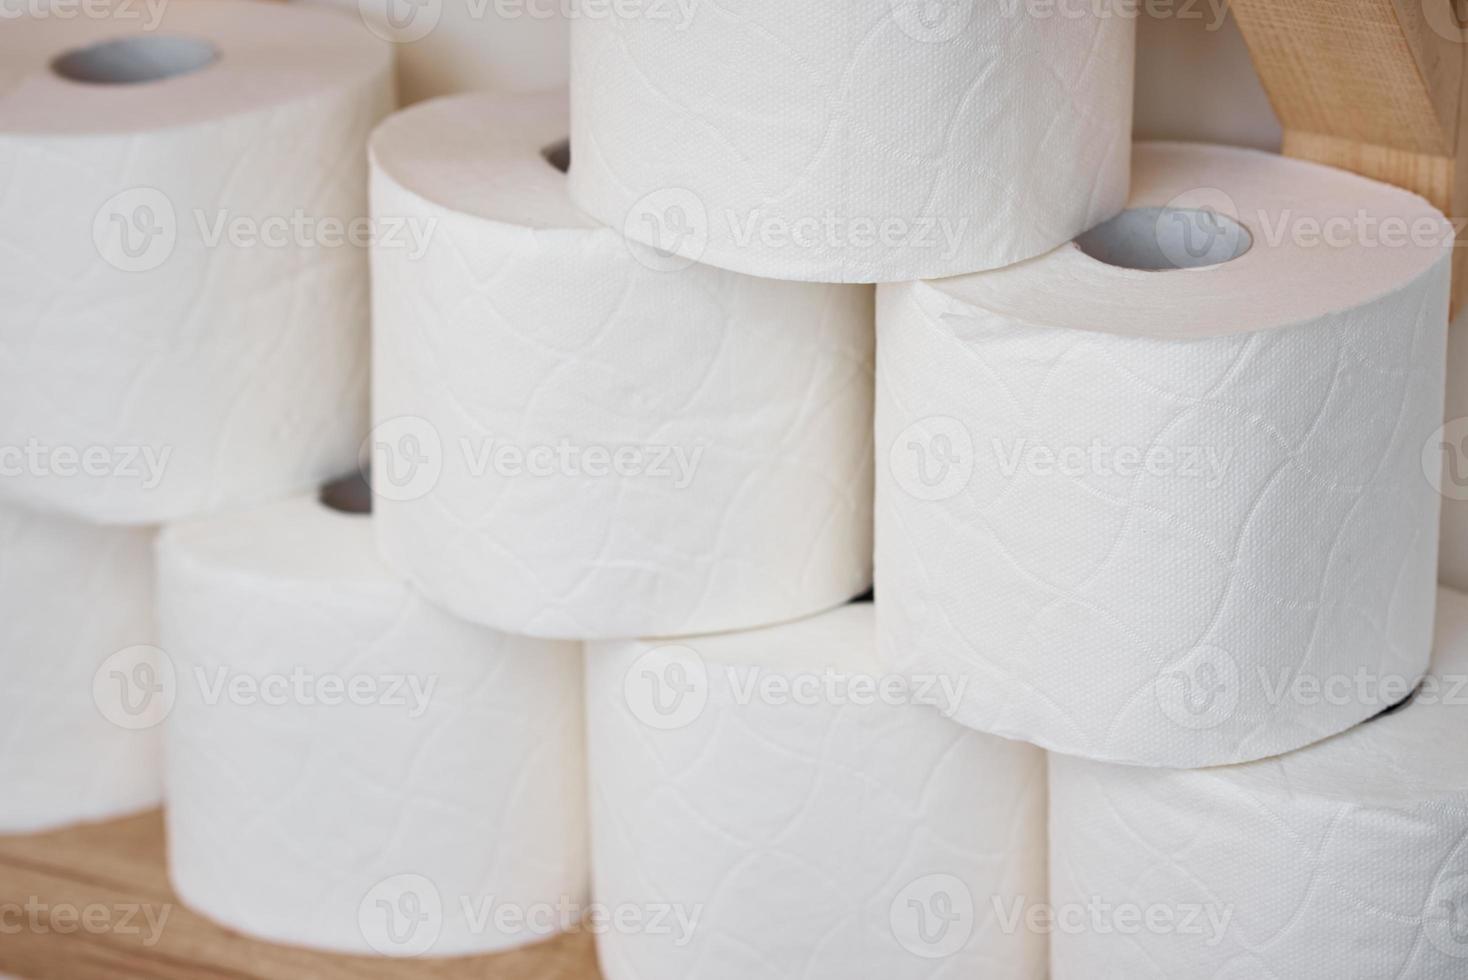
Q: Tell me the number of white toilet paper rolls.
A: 8